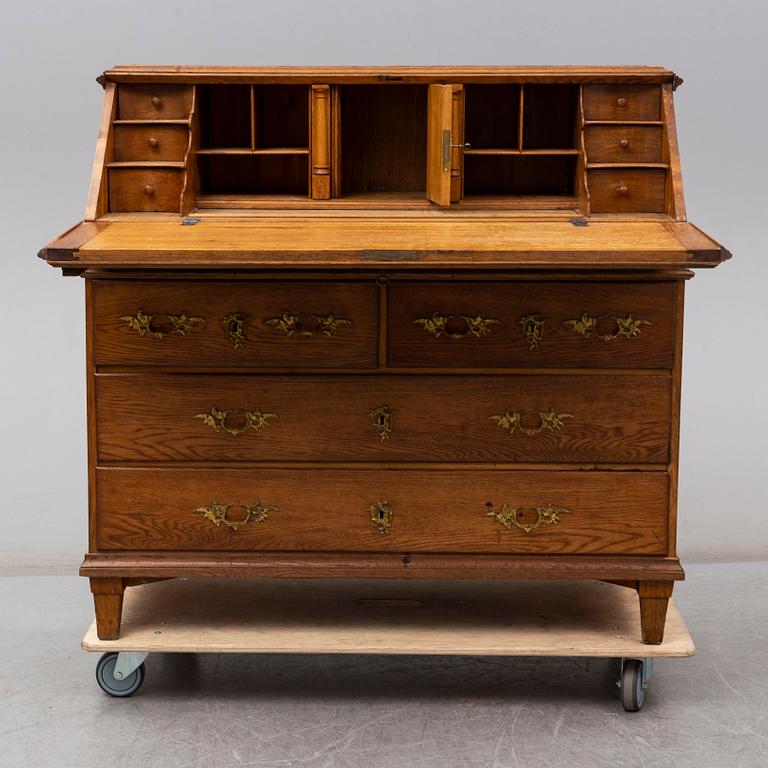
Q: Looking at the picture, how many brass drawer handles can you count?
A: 8